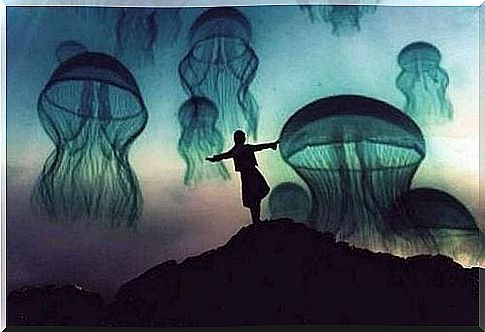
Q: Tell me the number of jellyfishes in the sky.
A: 10